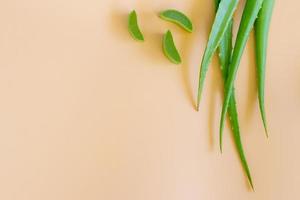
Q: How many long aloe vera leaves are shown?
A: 4